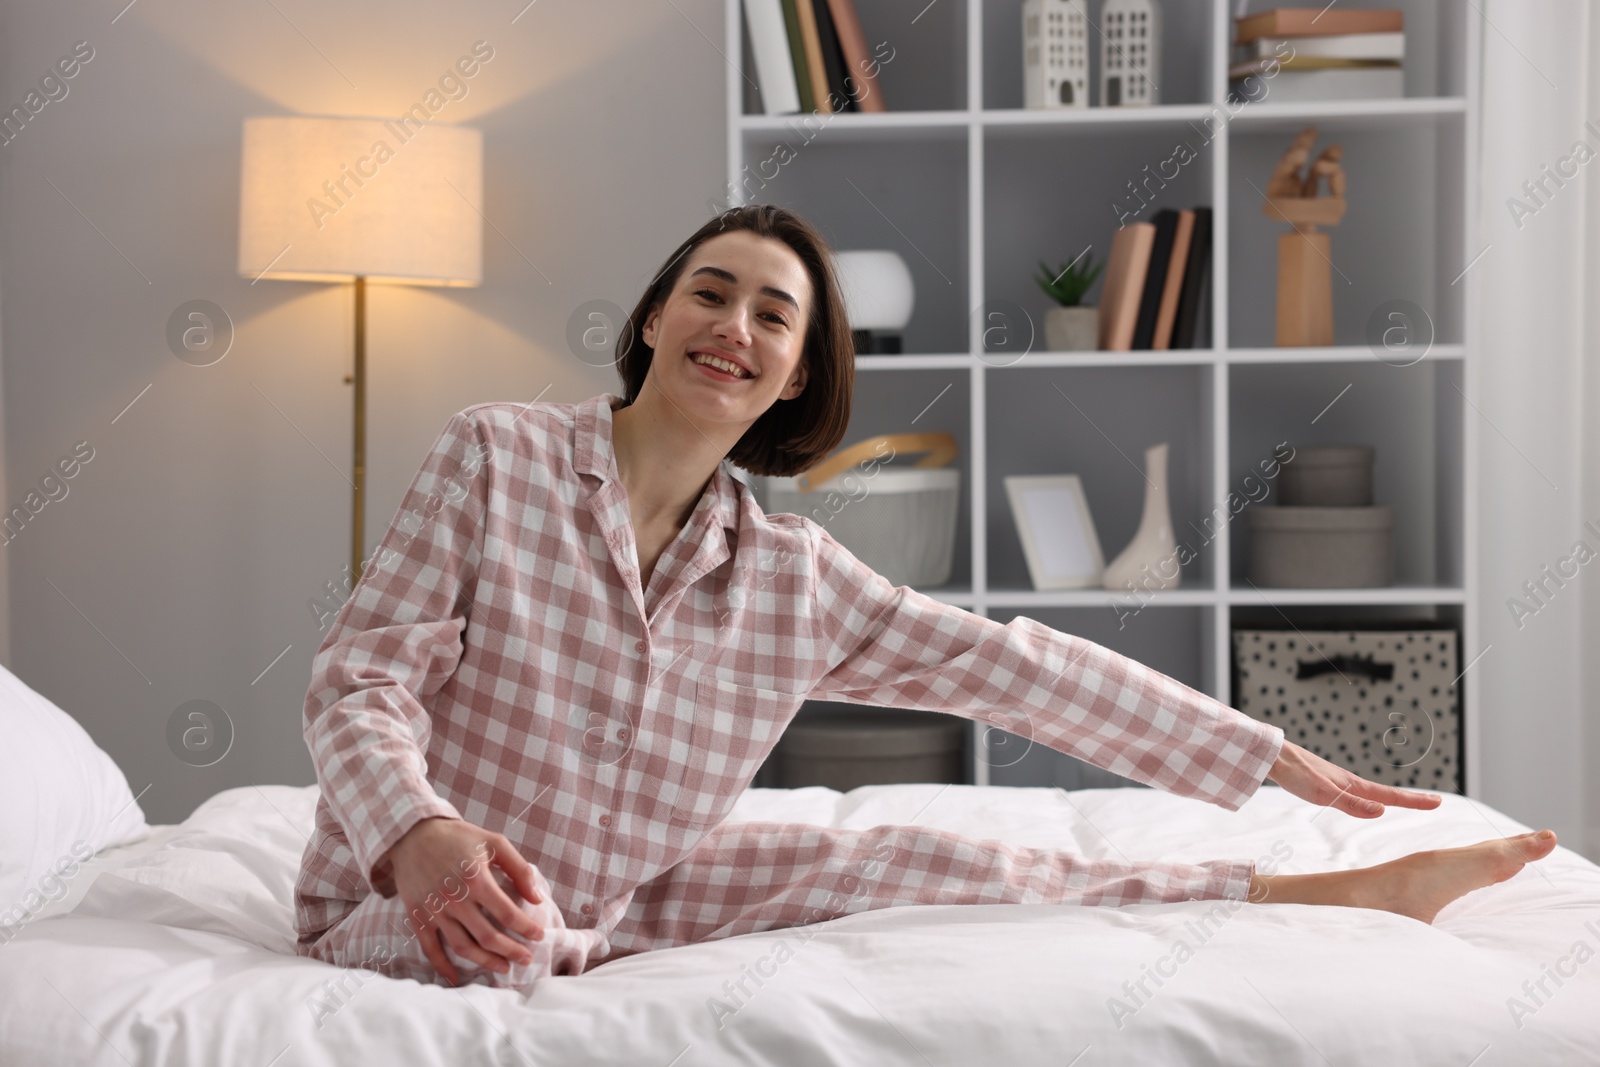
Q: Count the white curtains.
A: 1